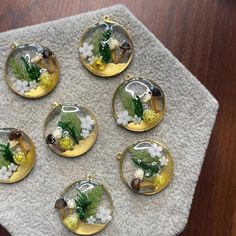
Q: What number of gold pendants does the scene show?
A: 7